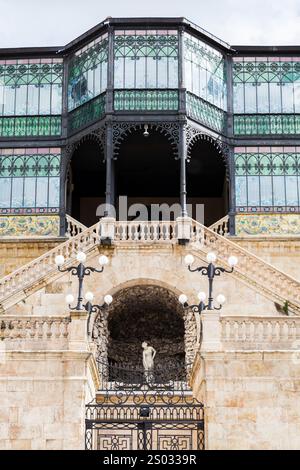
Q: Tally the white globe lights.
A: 12